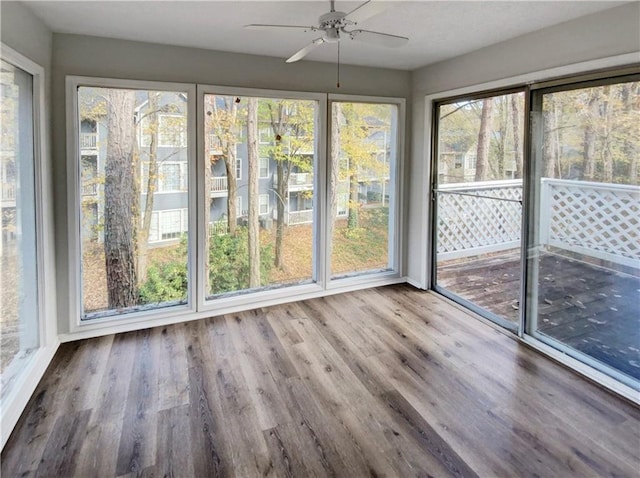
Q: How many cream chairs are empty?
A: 0